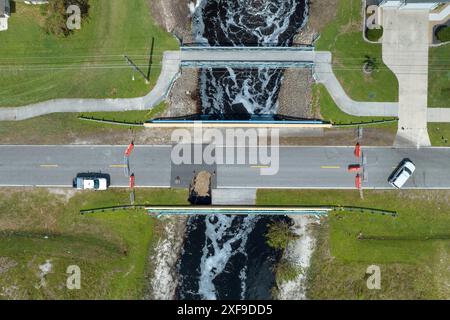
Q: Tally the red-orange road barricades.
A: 5